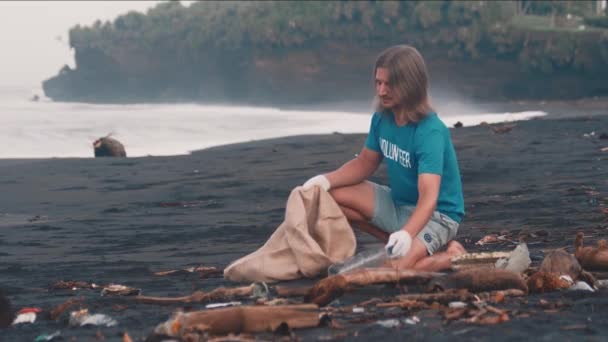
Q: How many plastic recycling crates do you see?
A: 0